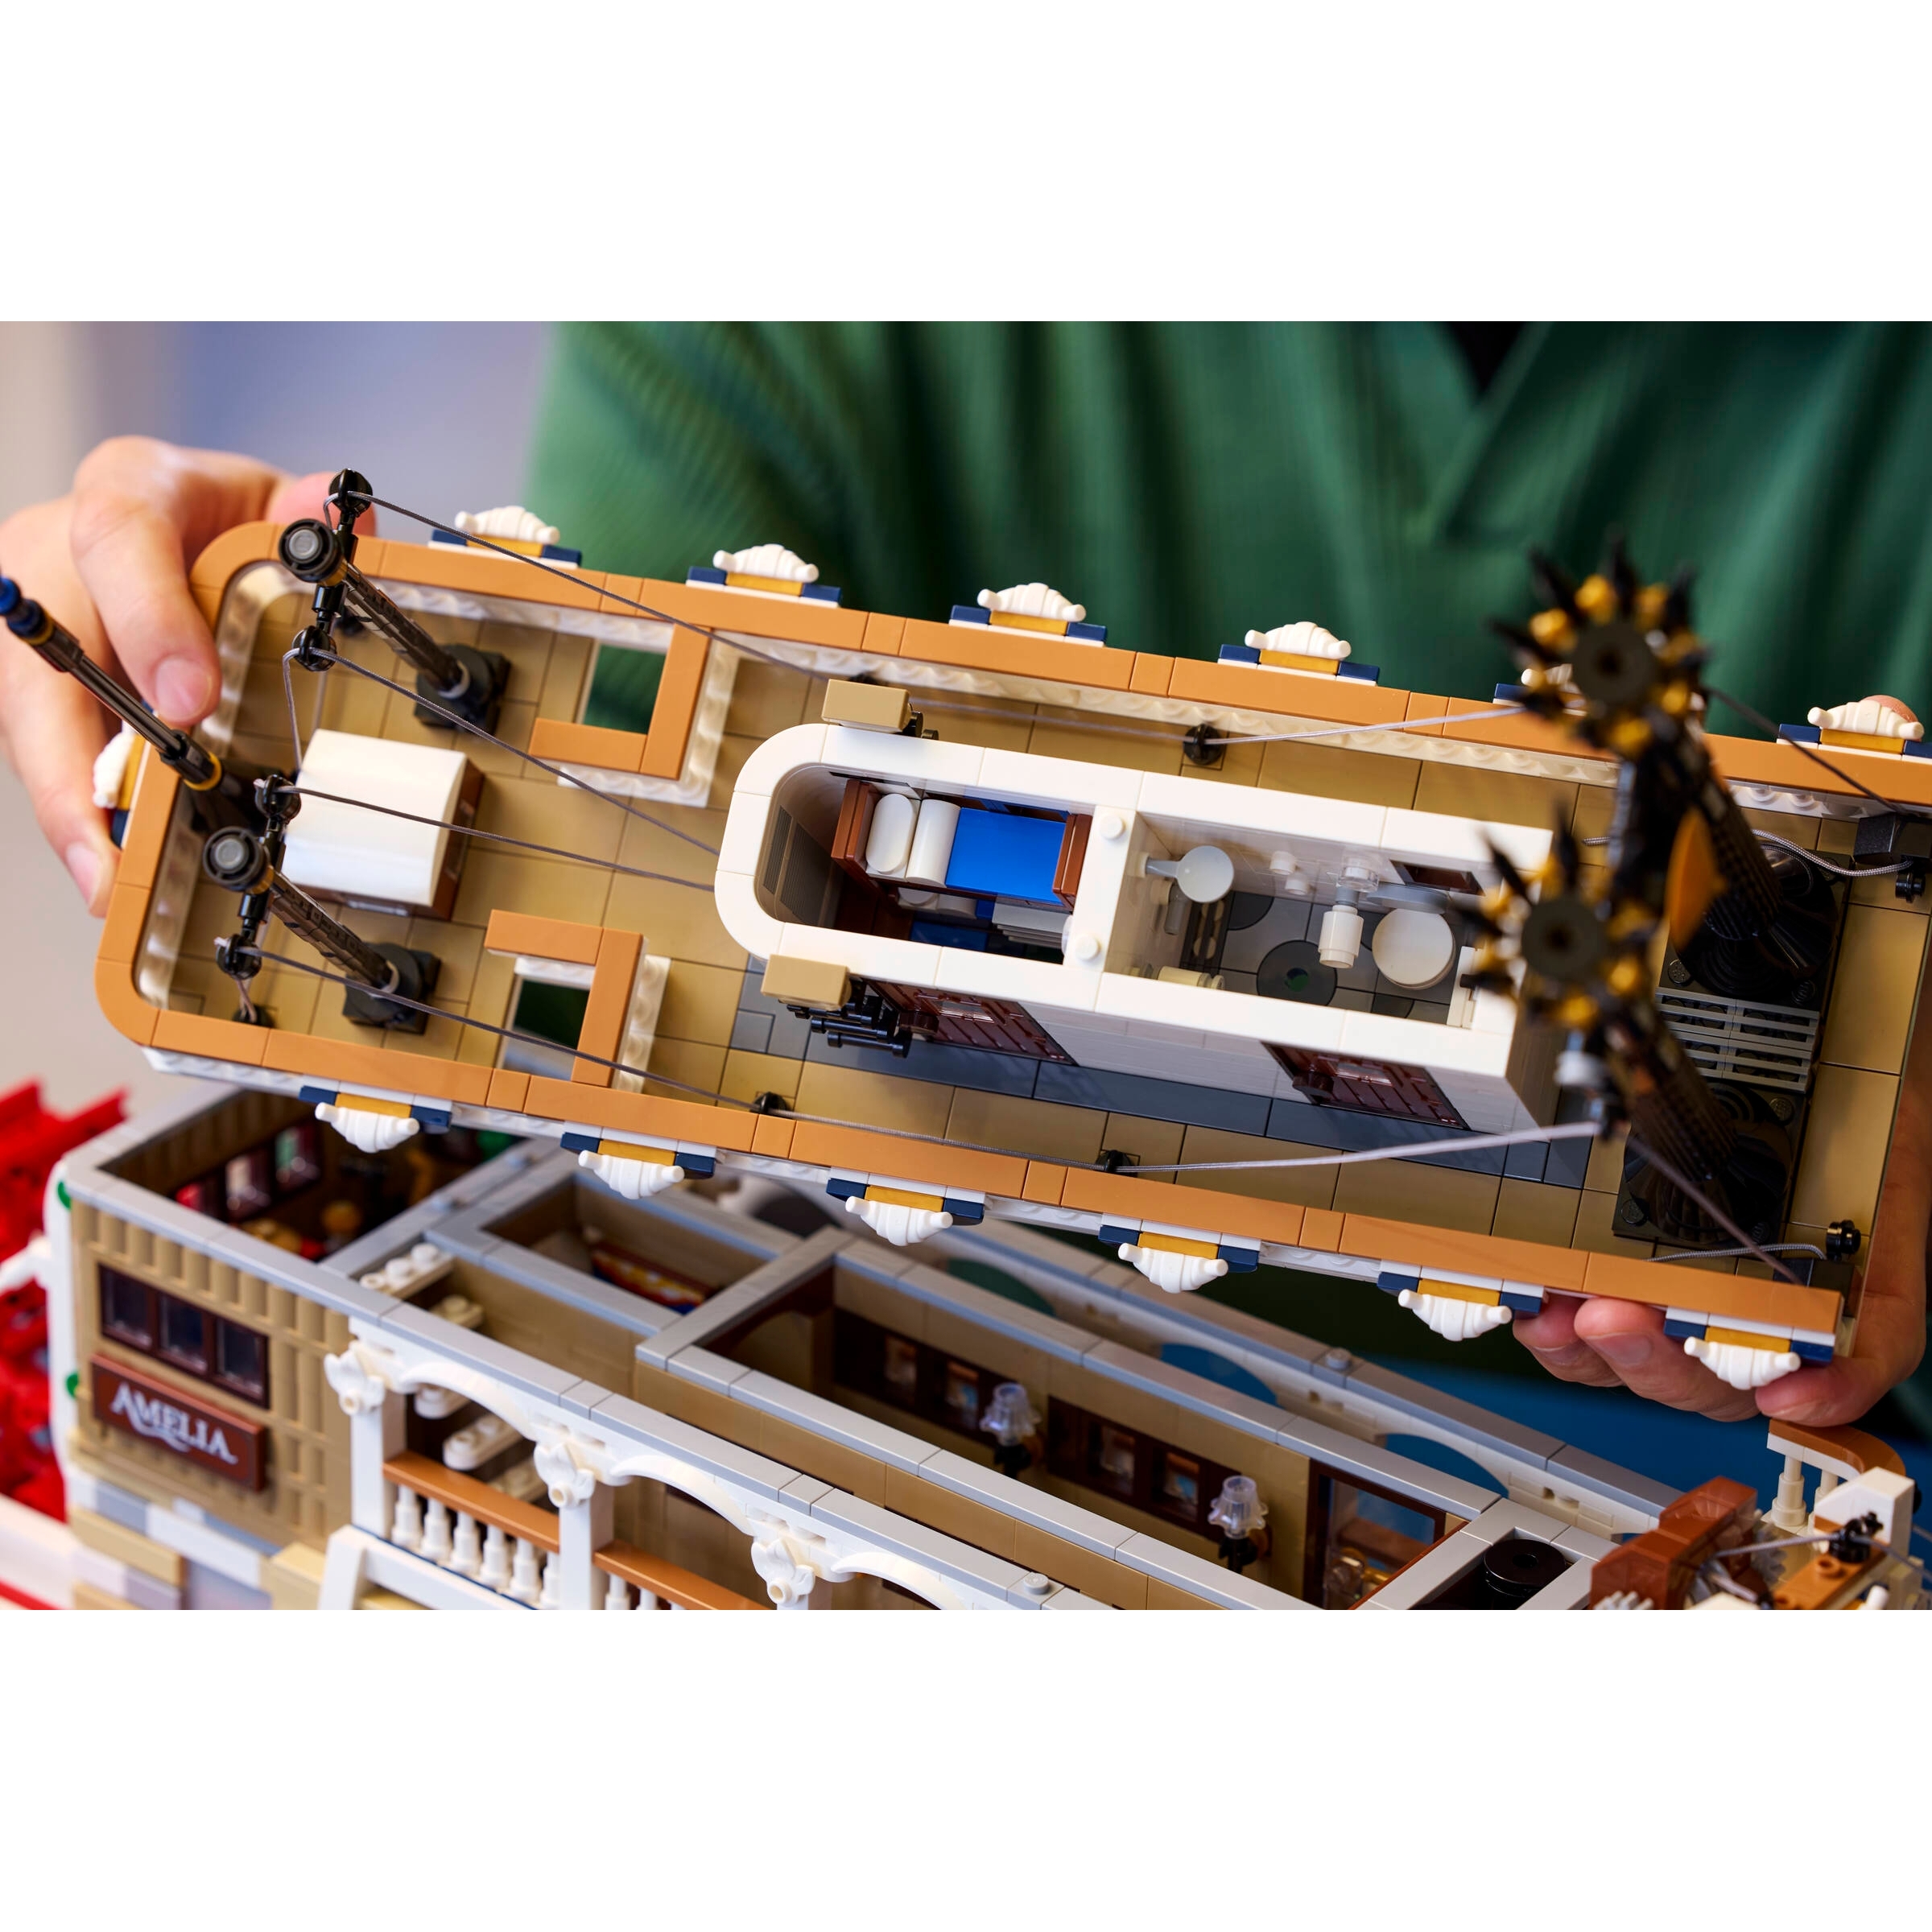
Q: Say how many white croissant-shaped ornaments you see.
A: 13